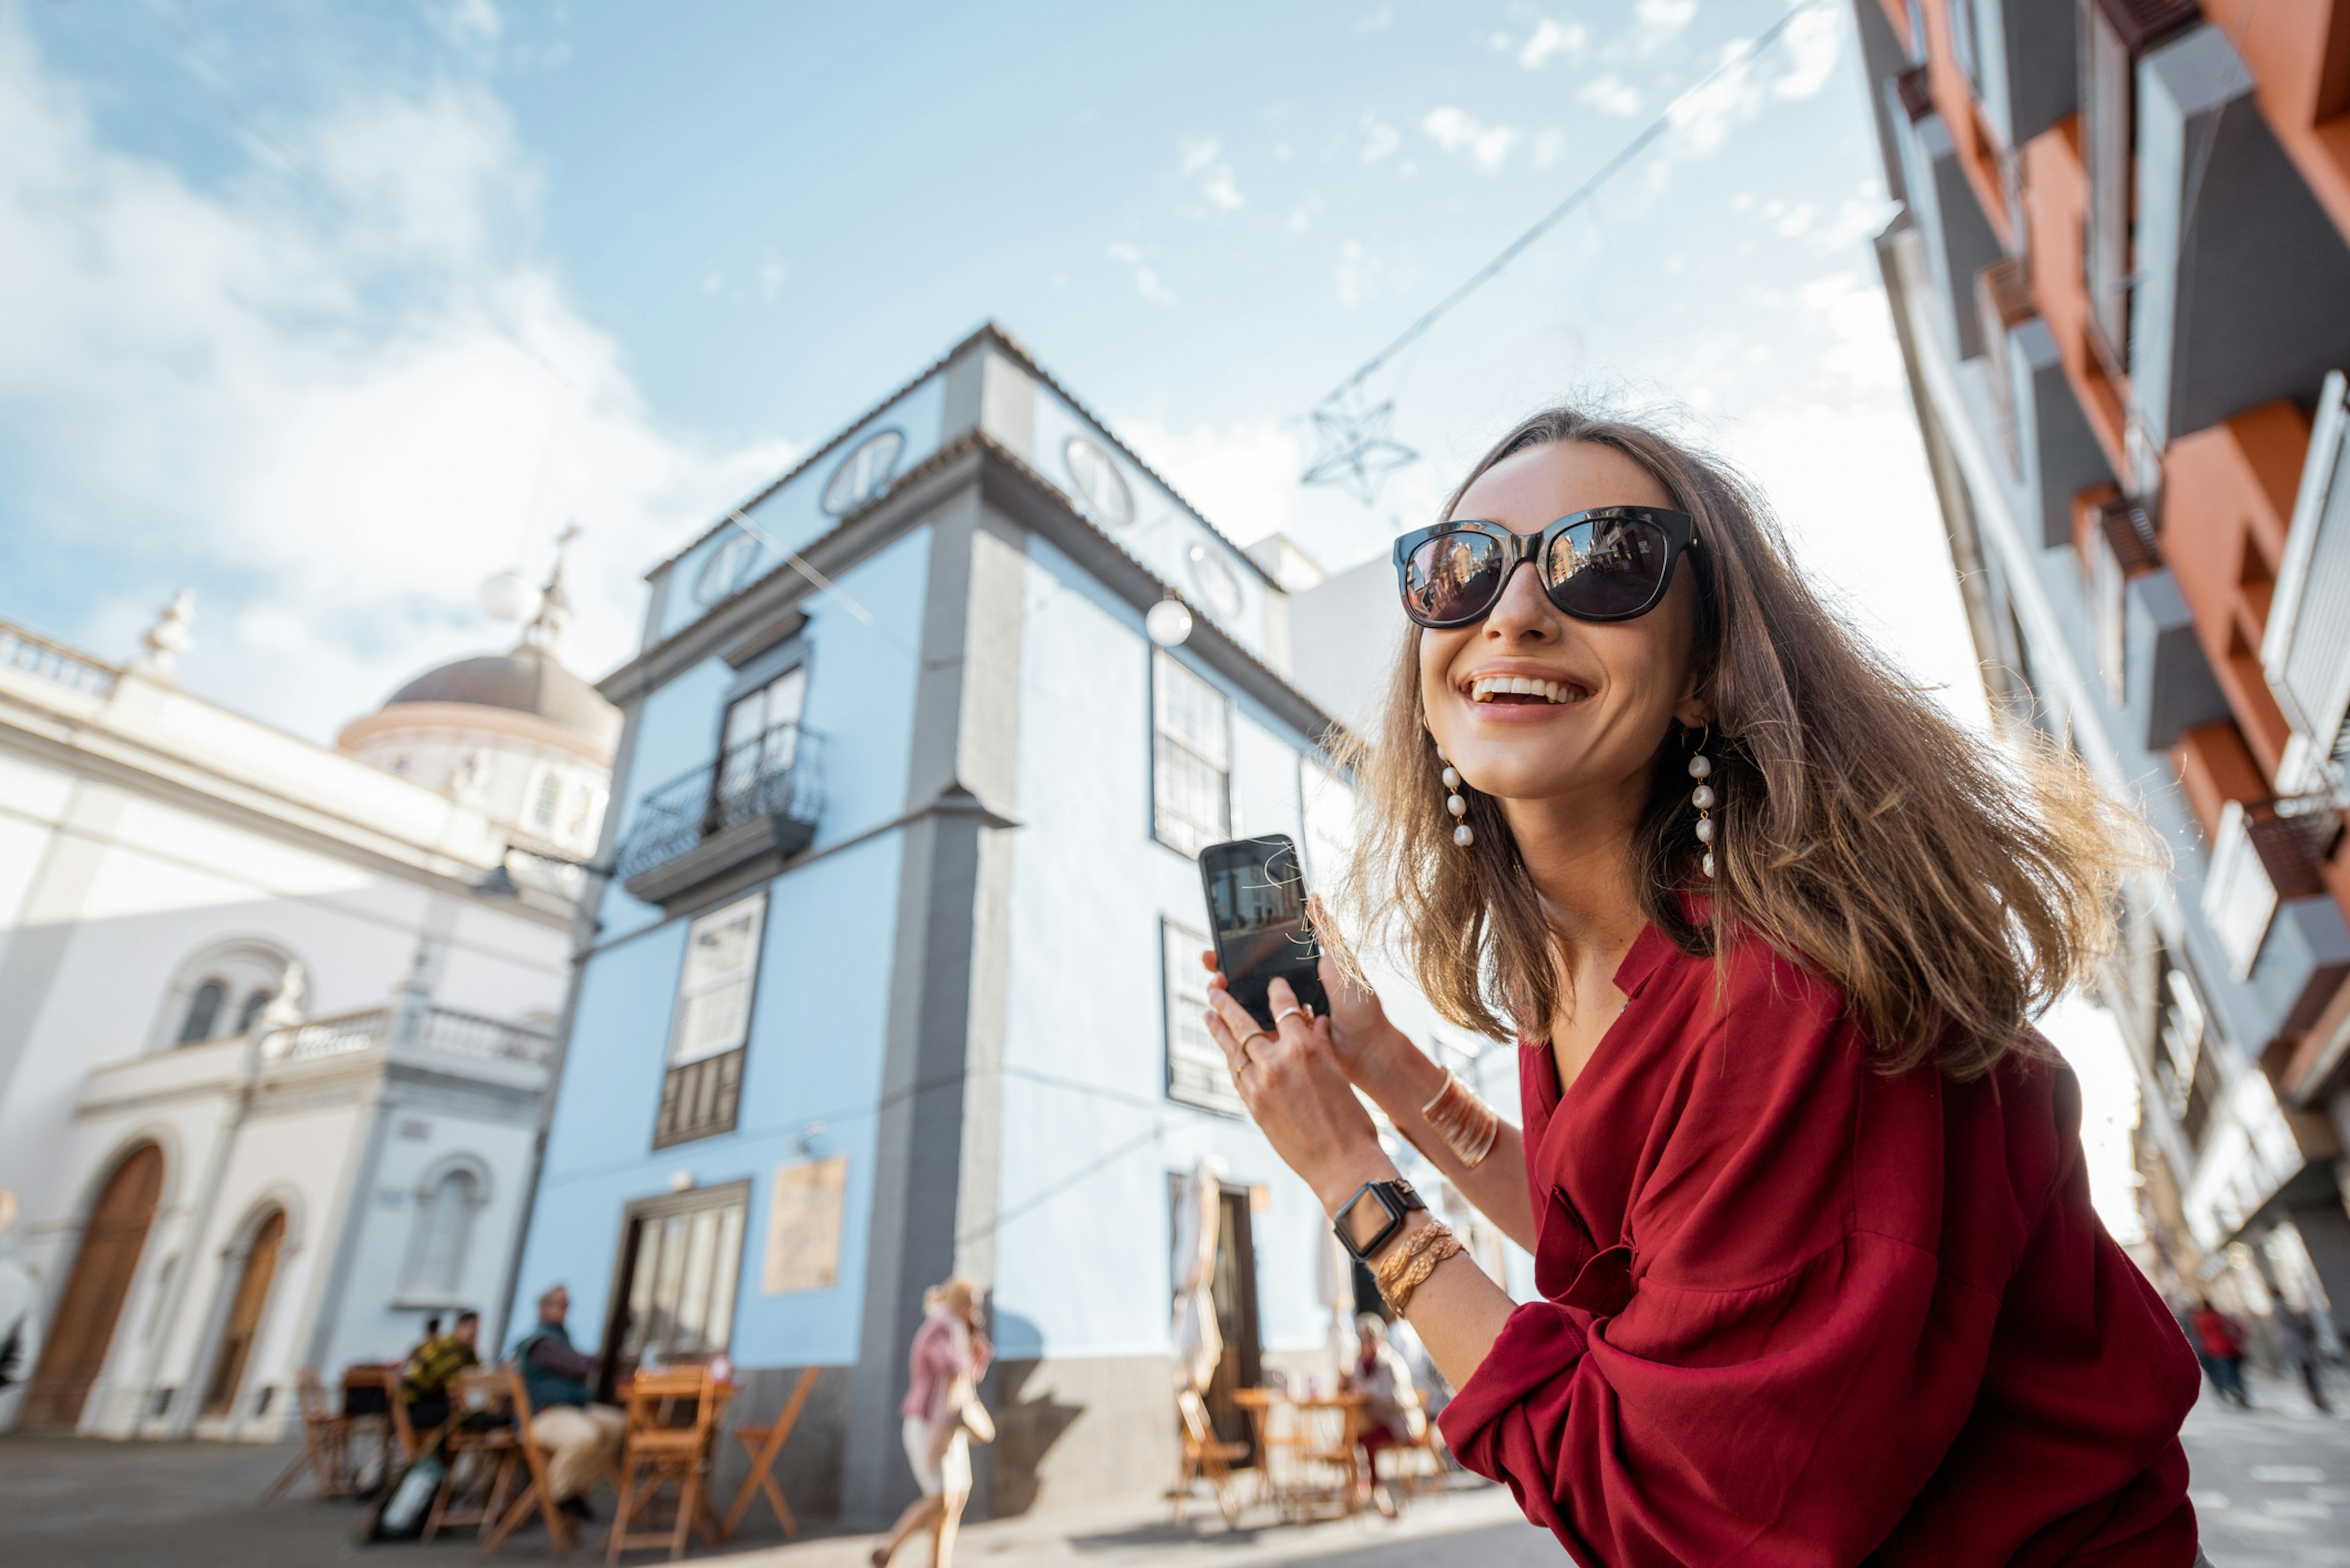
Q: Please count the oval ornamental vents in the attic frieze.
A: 4